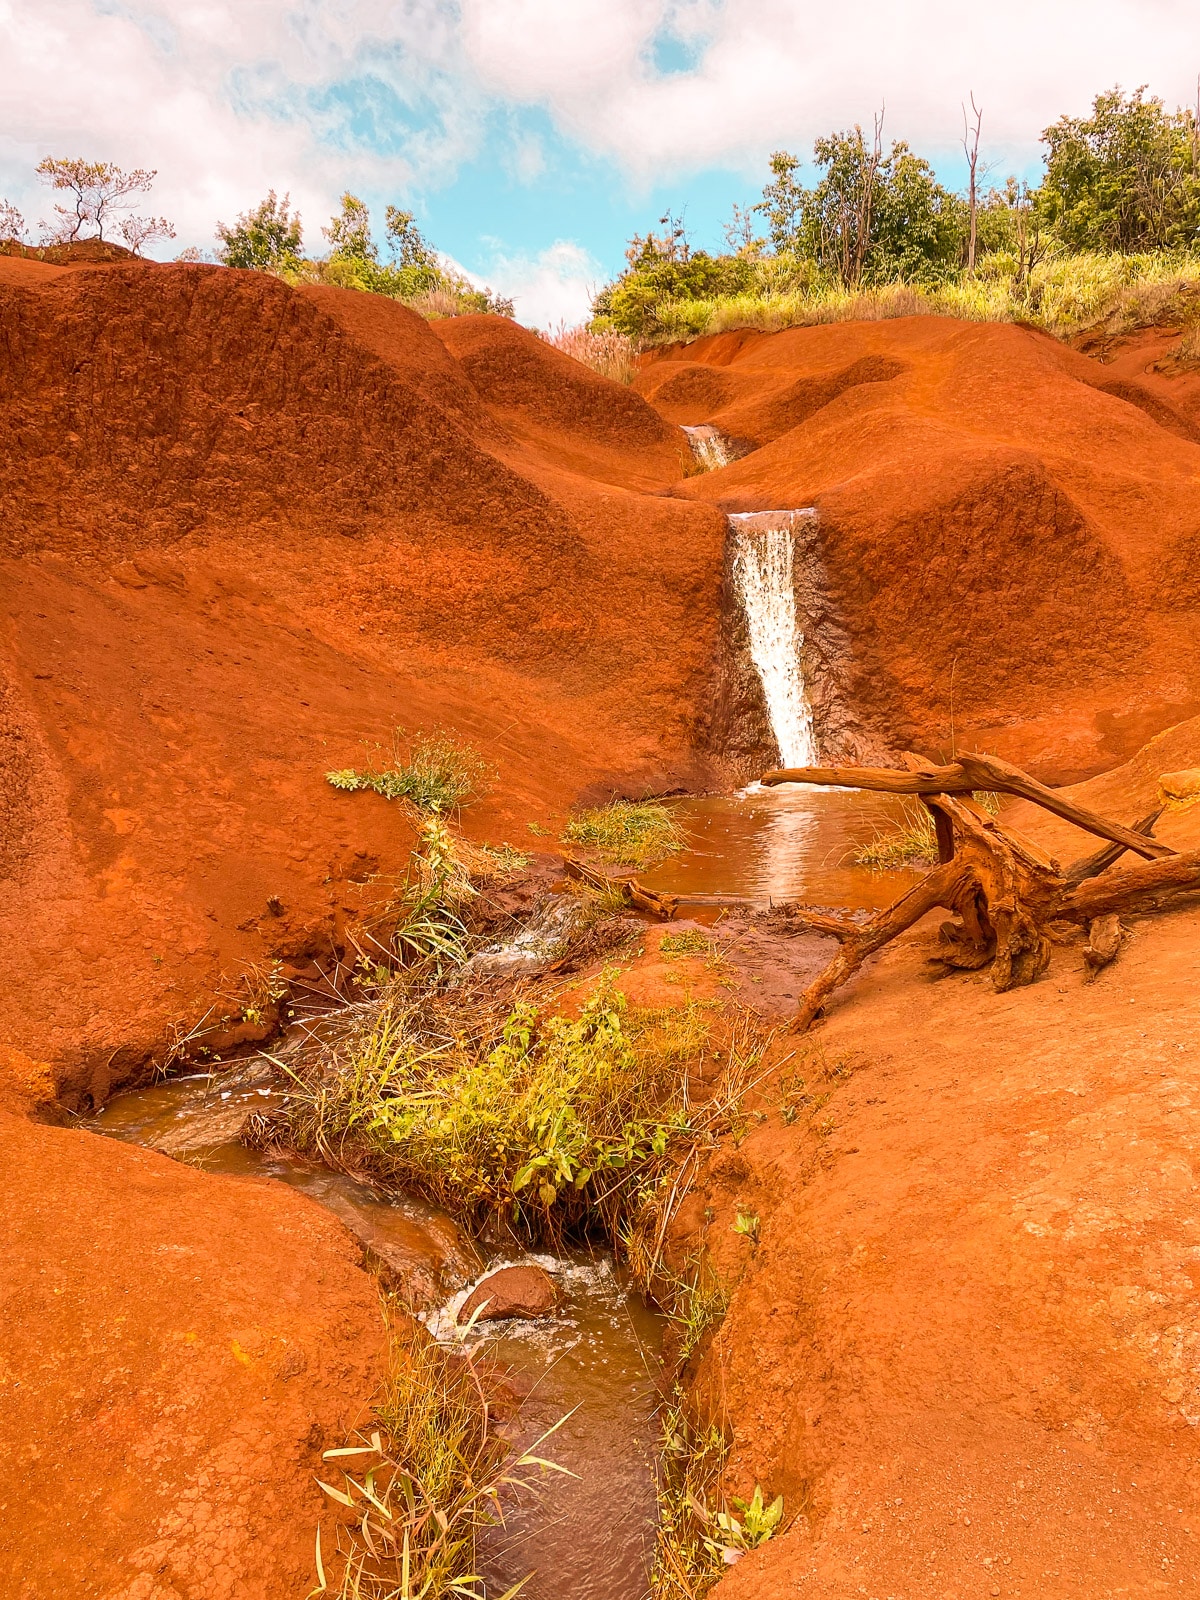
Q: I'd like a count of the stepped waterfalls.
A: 2